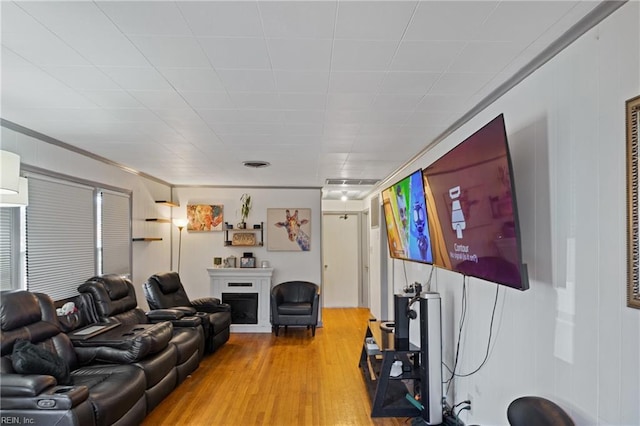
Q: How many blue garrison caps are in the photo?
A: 0